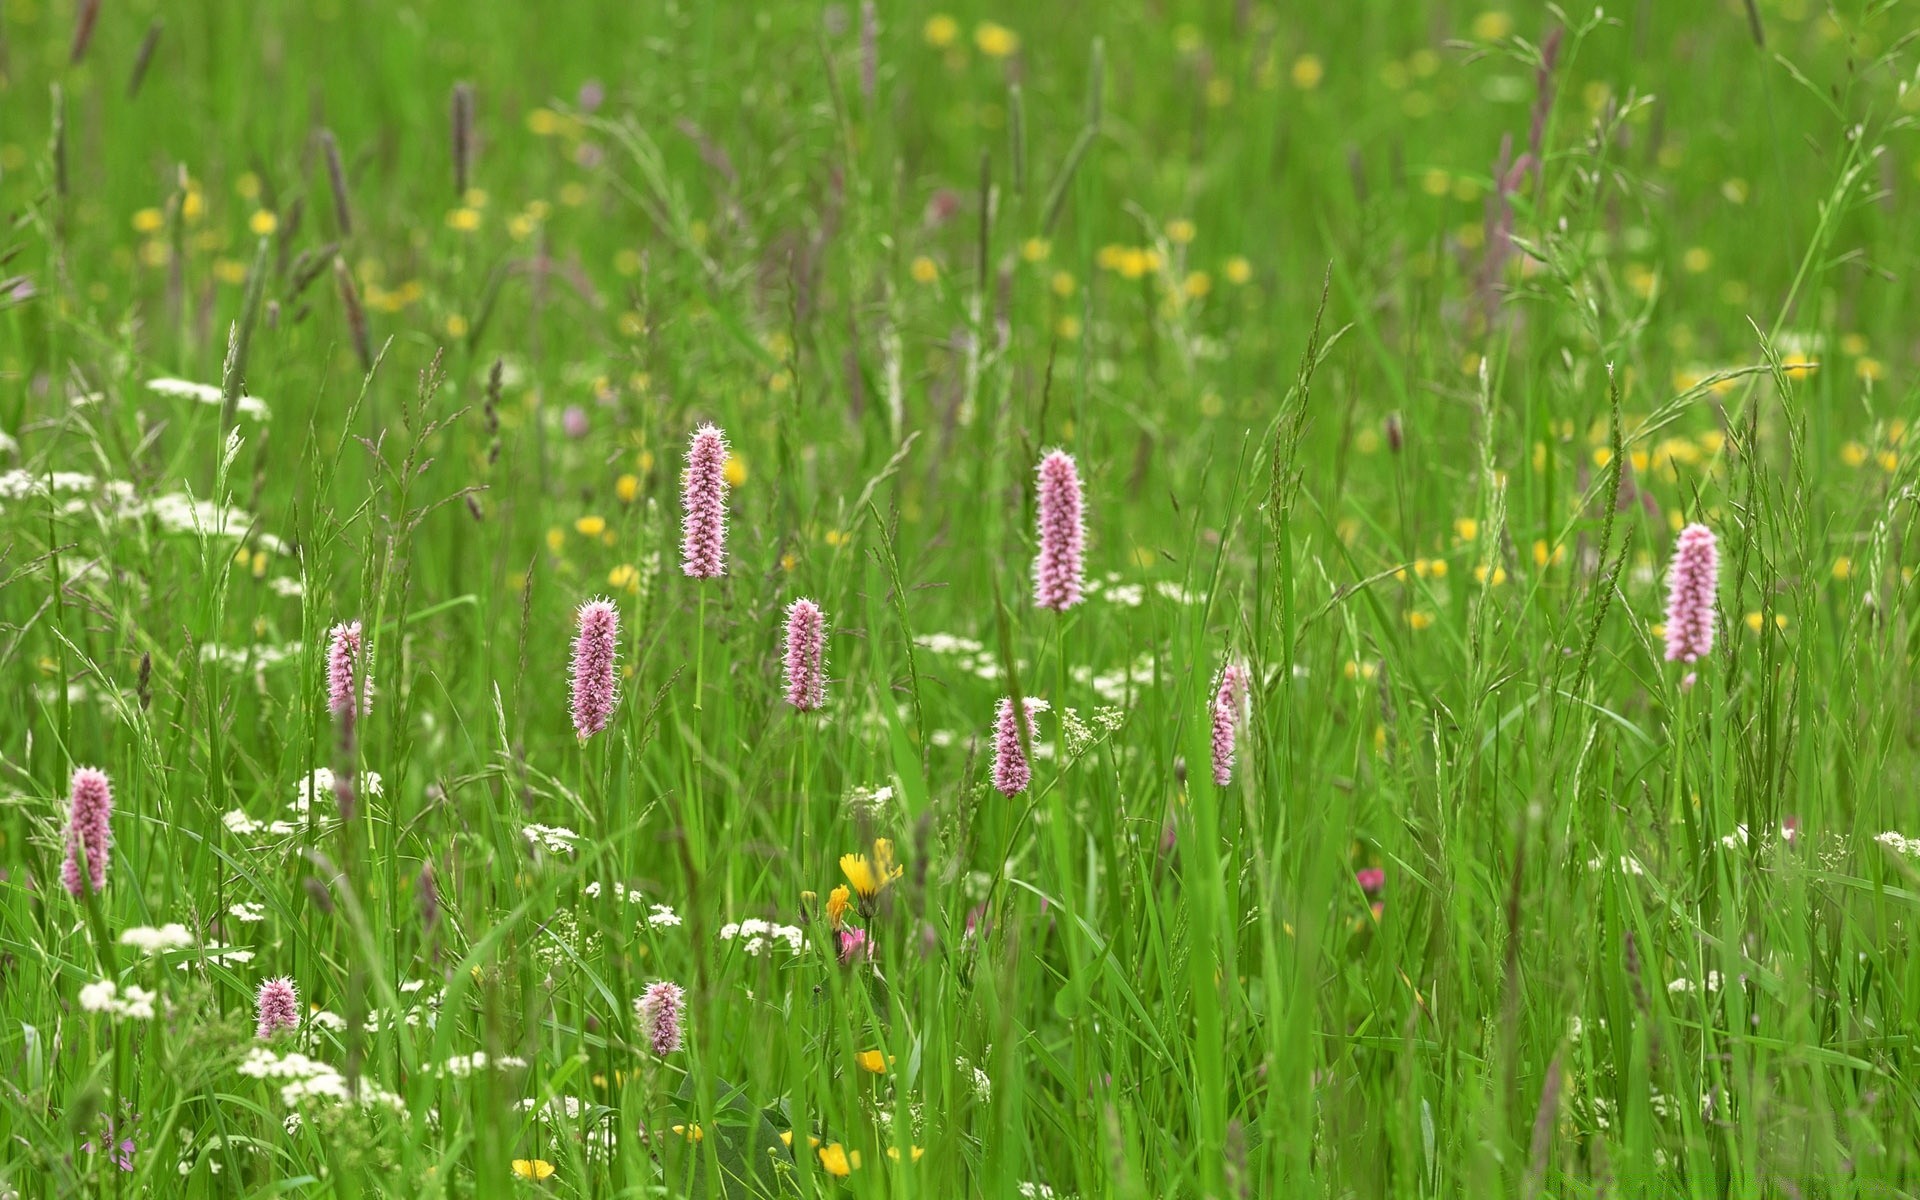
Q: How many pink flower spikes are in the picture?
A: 11